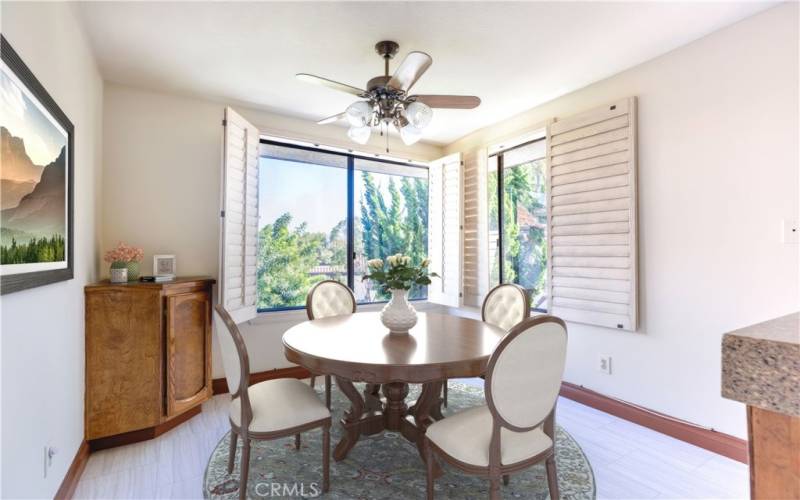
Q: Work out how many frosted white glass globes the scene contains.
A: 4